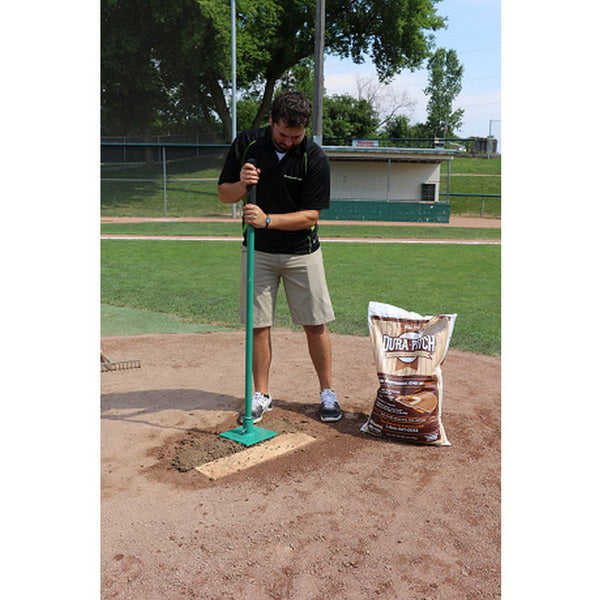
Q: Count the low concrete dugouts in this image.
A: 1